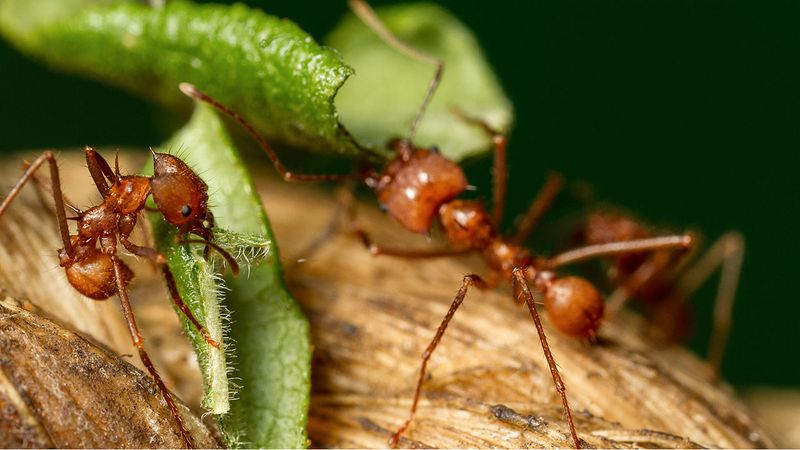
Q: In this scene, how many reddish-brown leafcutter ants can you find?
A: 3